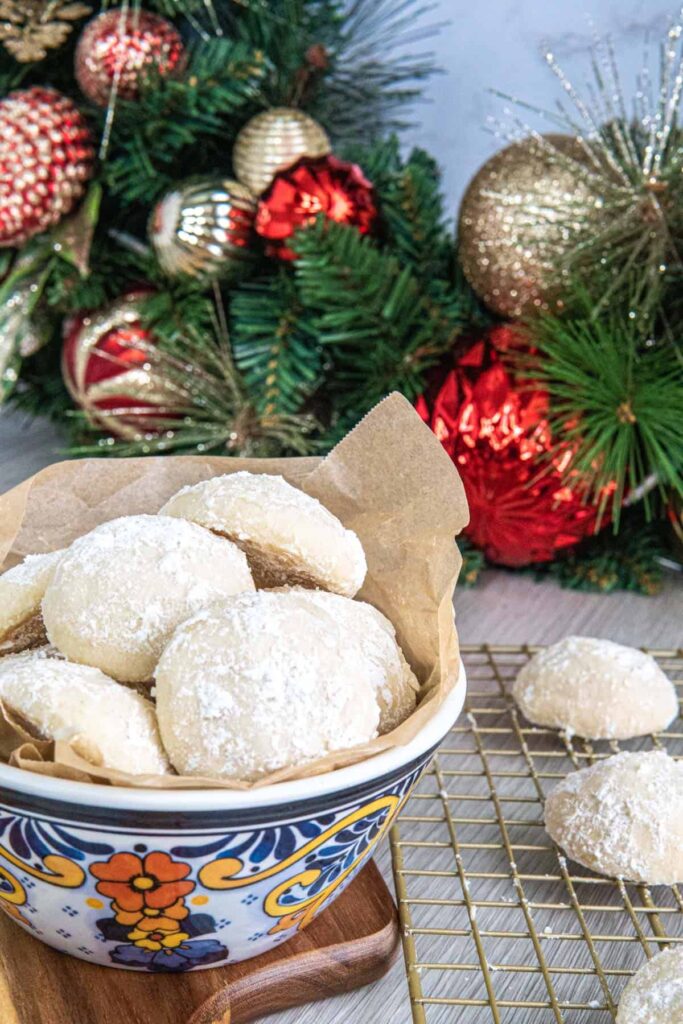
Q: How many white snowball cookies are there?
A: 9